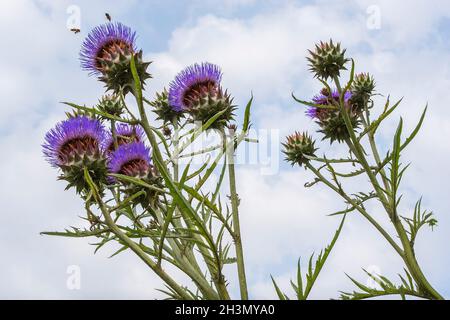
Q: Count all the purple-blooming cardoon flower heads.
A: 6